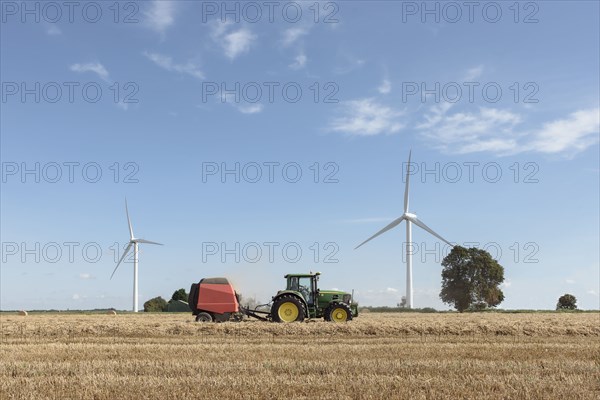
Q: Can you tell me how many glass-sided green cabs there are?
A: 1